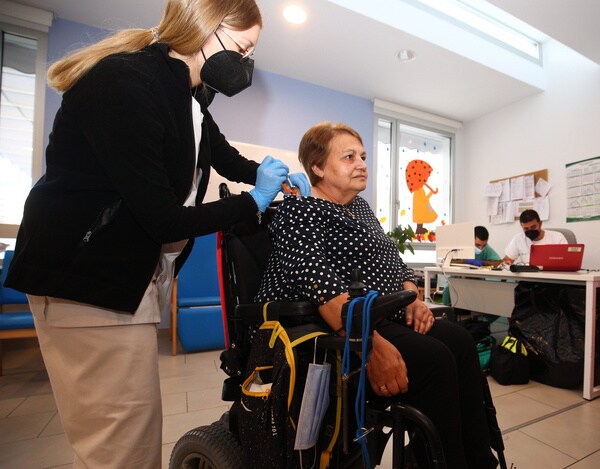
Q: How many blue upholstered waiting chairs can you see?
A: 2